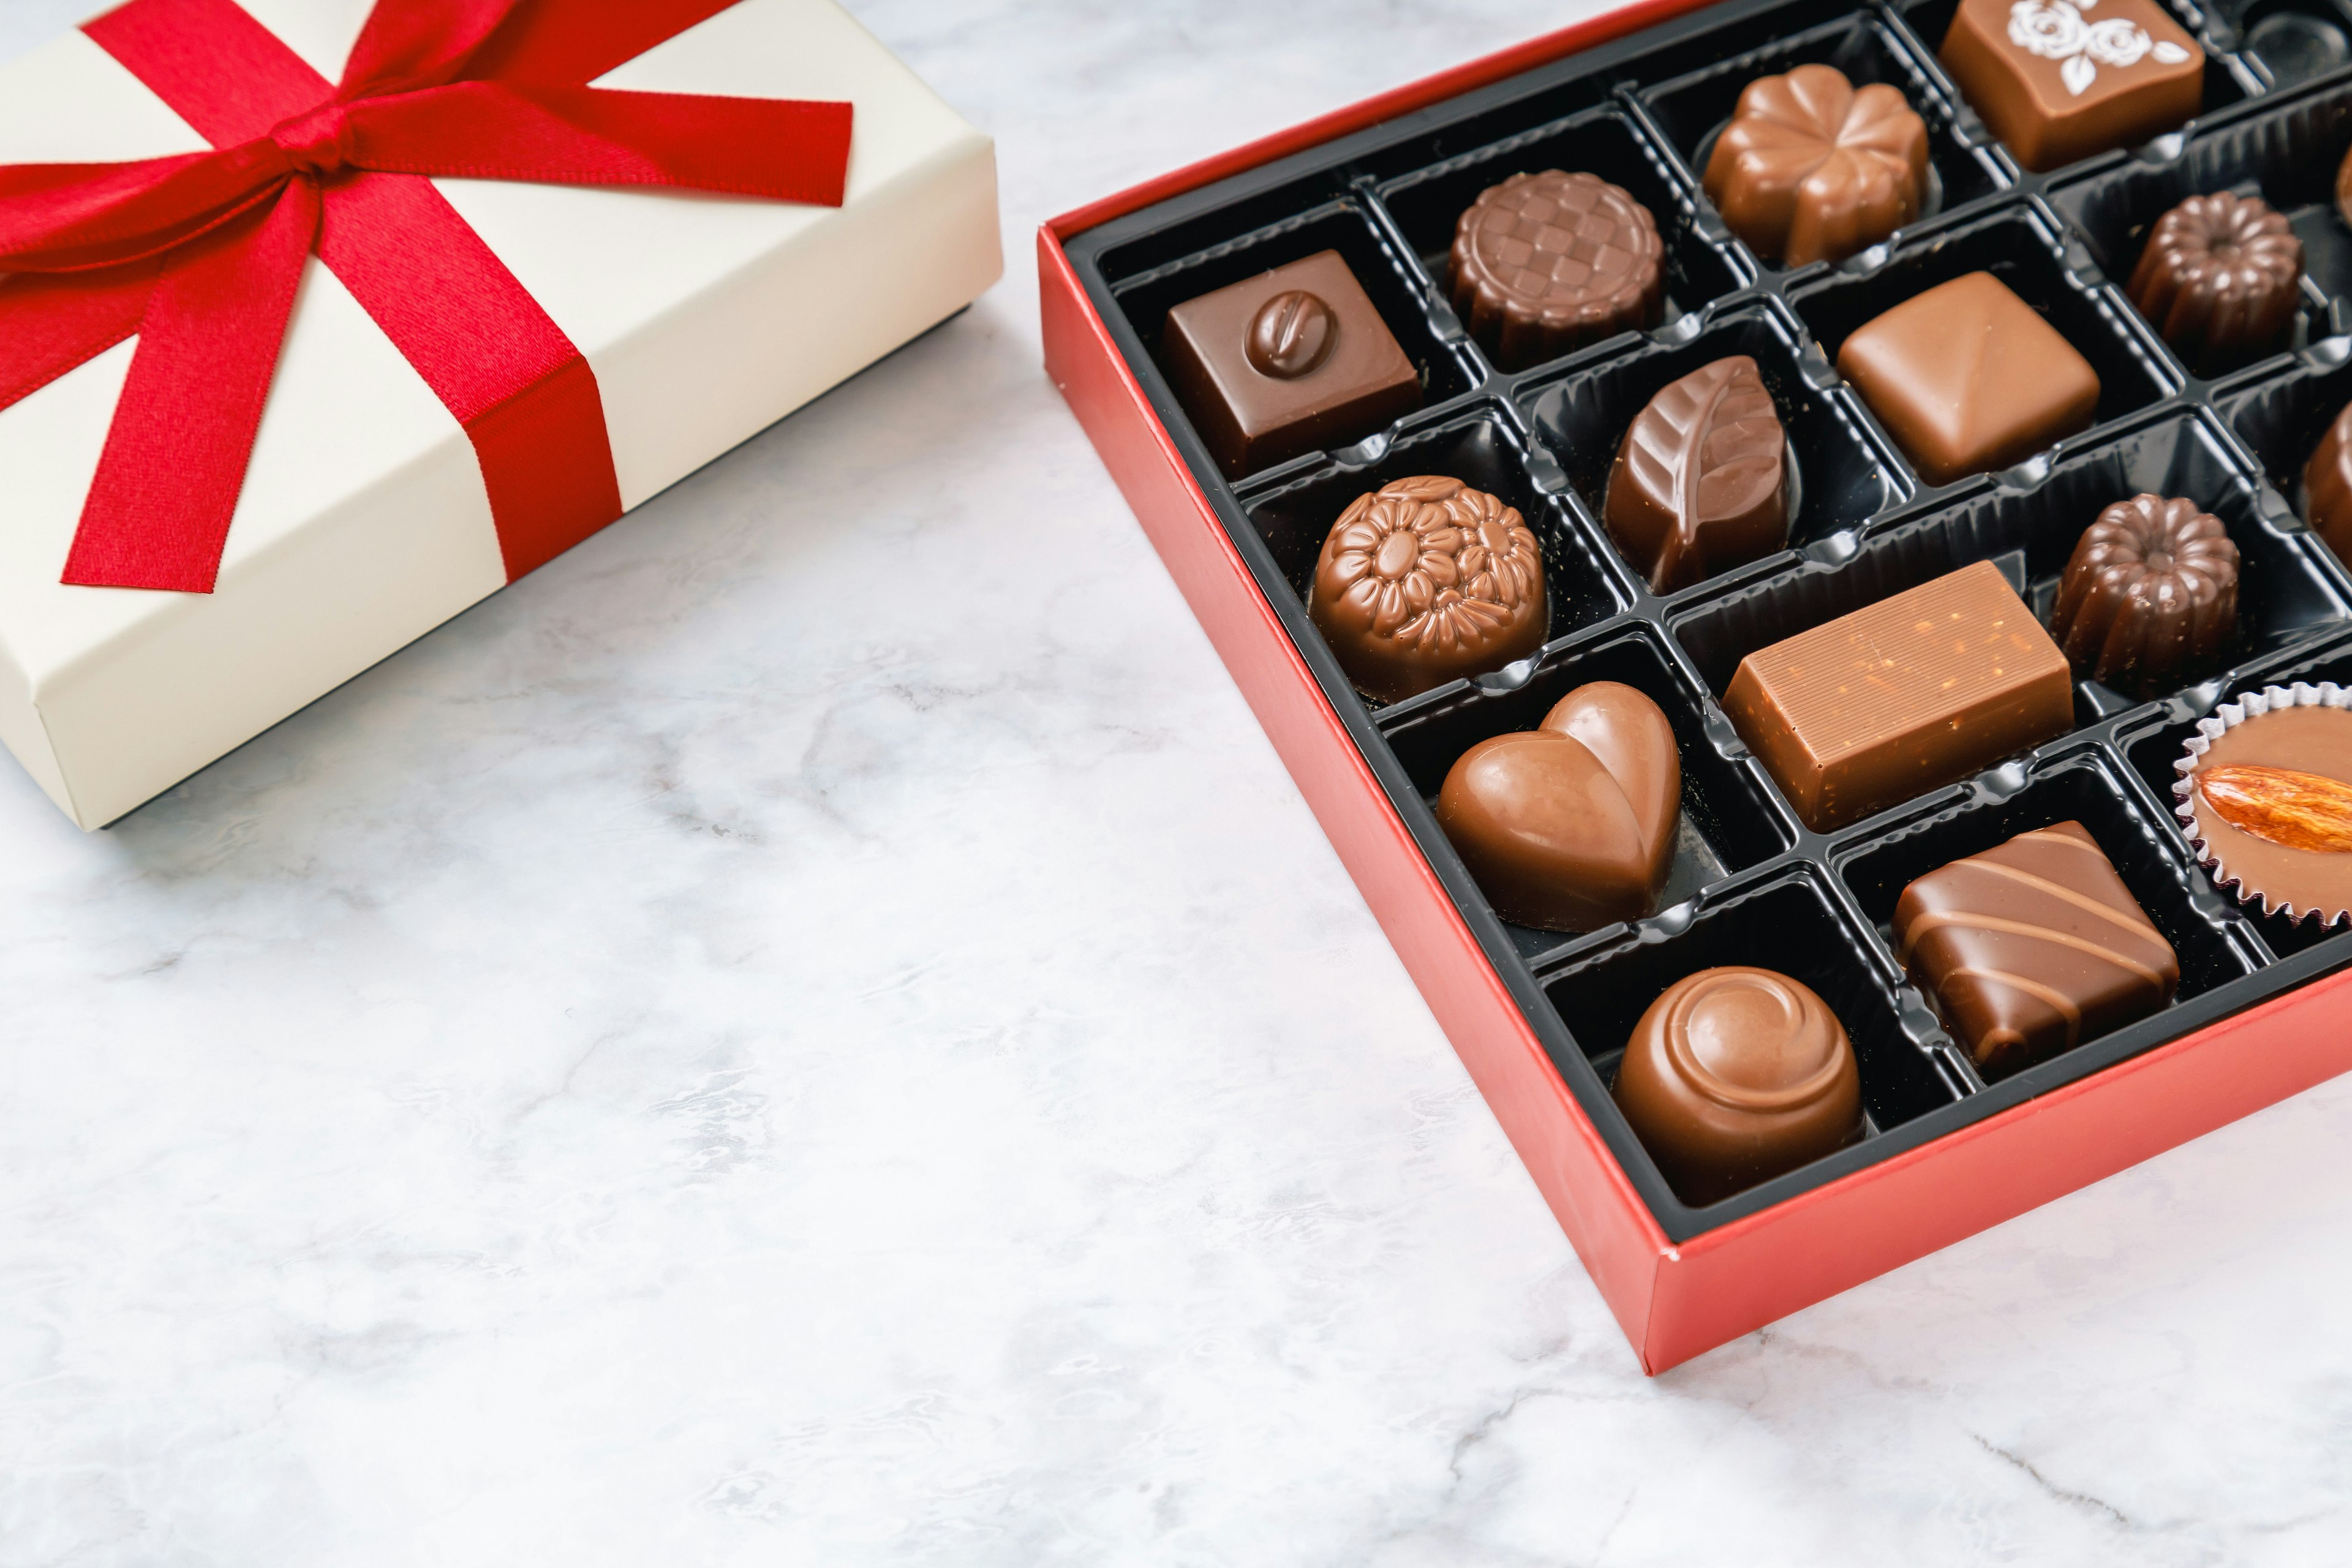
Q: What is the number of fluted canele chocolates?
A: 2